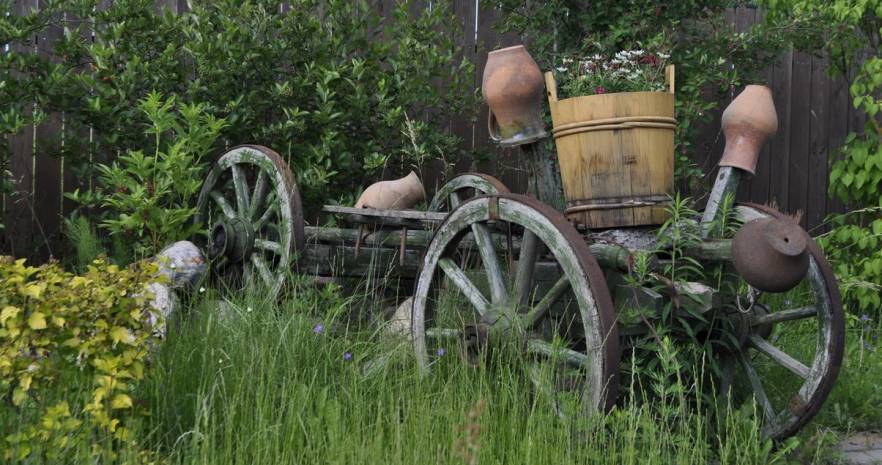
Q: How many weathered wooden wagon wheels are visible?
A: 4